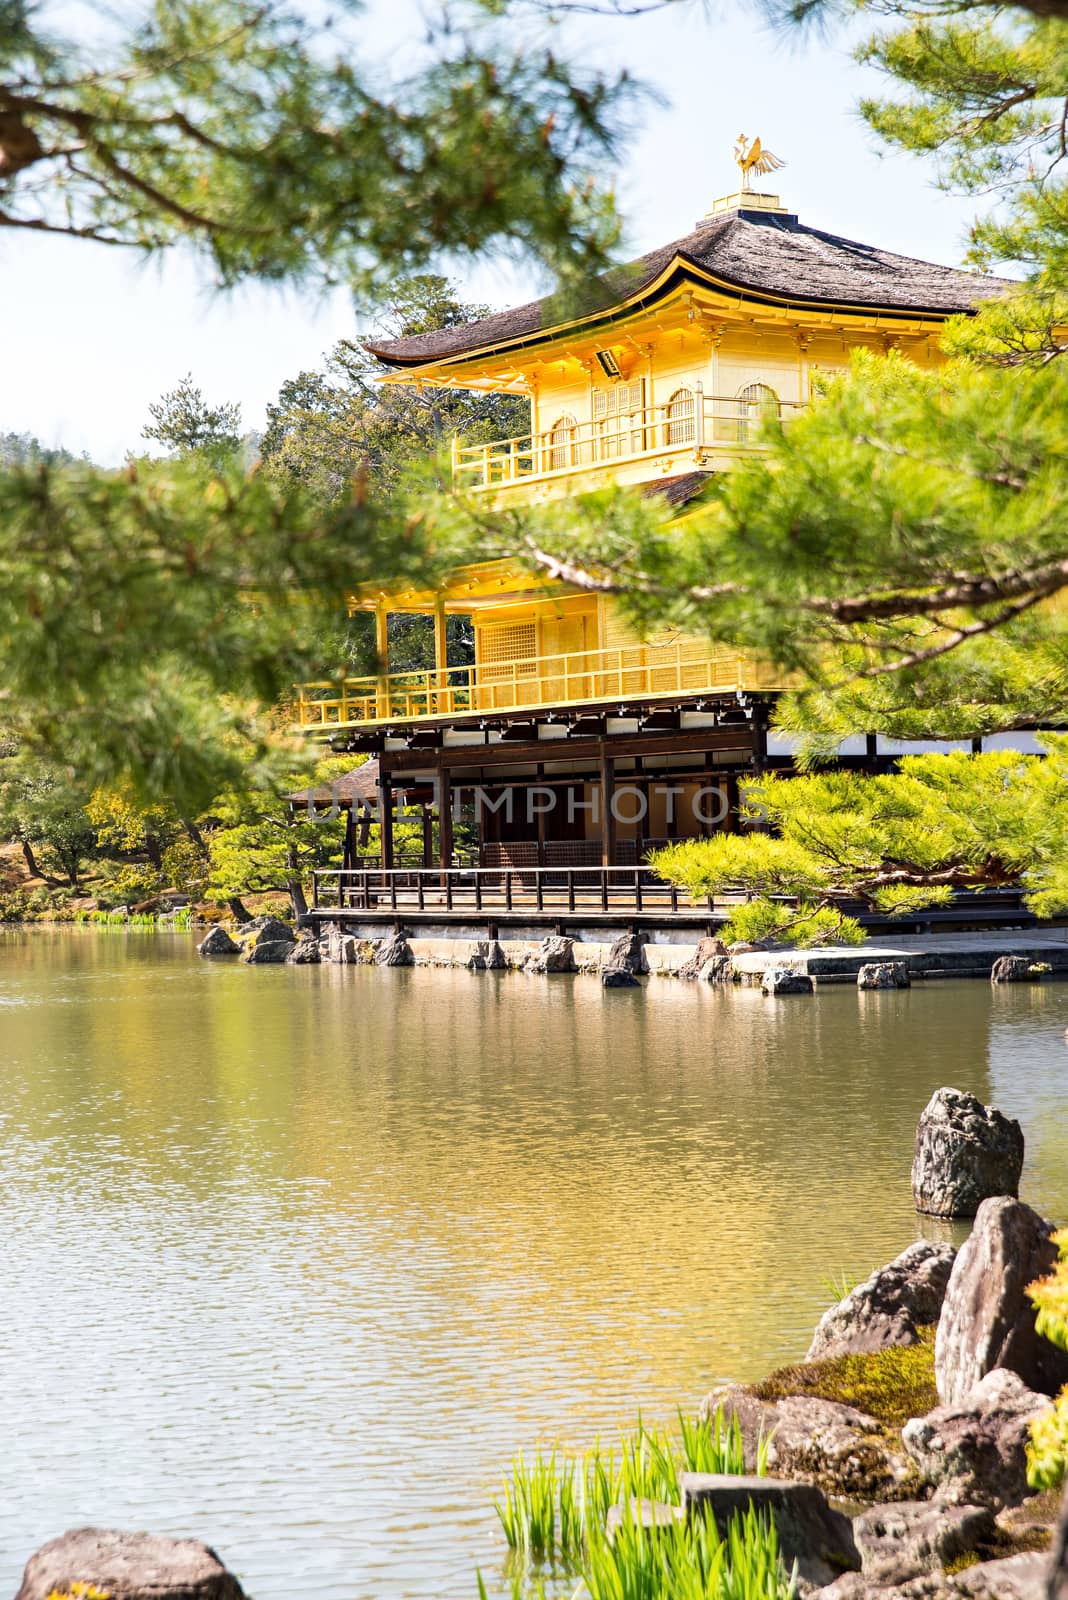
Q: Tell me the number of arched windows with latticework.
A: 3